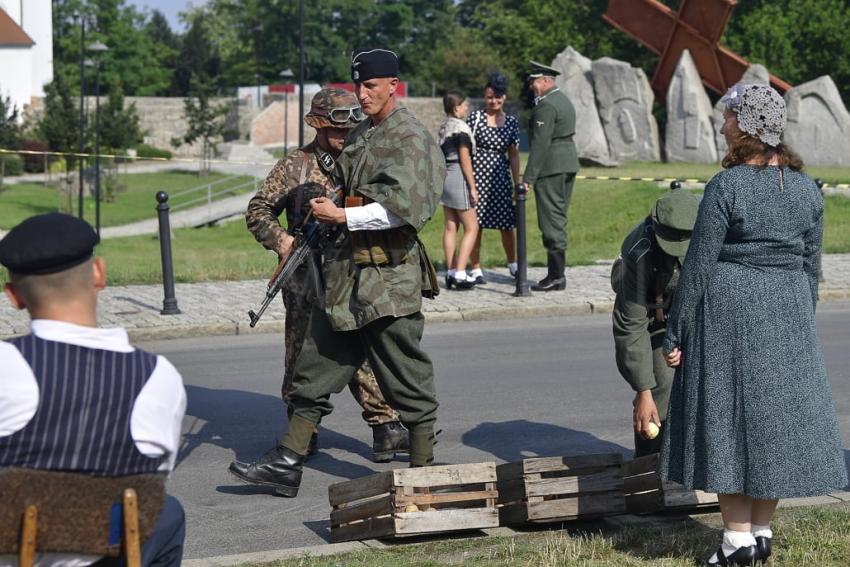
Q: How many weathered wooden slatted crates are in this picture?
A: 3